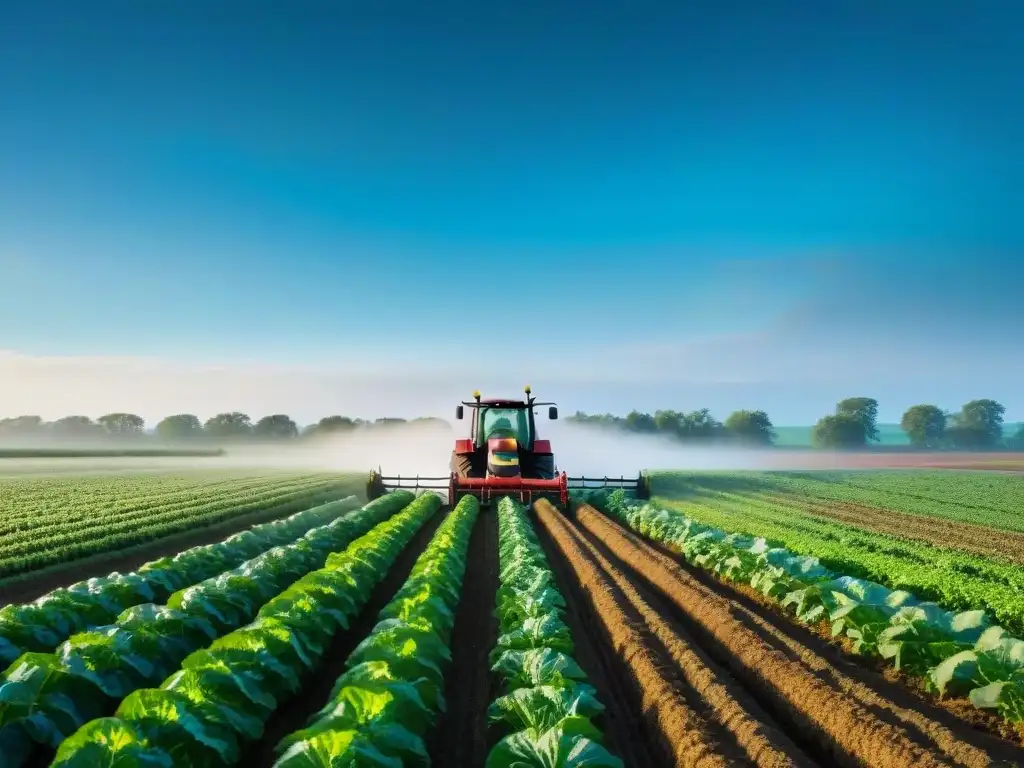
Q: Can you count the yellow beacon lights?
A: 2